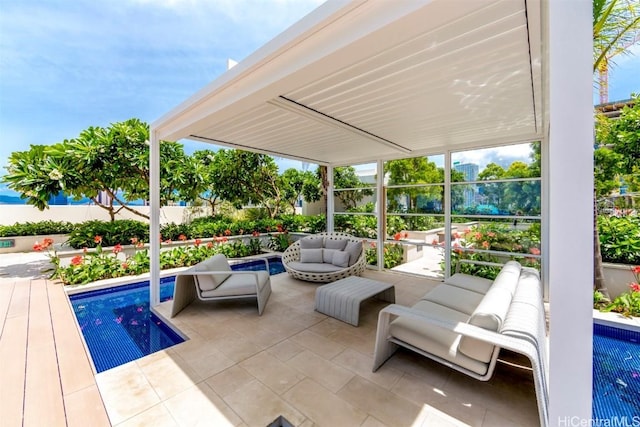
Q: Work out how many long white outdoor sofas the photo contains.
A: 1